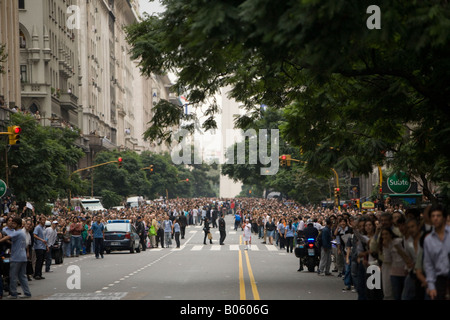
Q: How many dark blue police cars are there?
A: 1